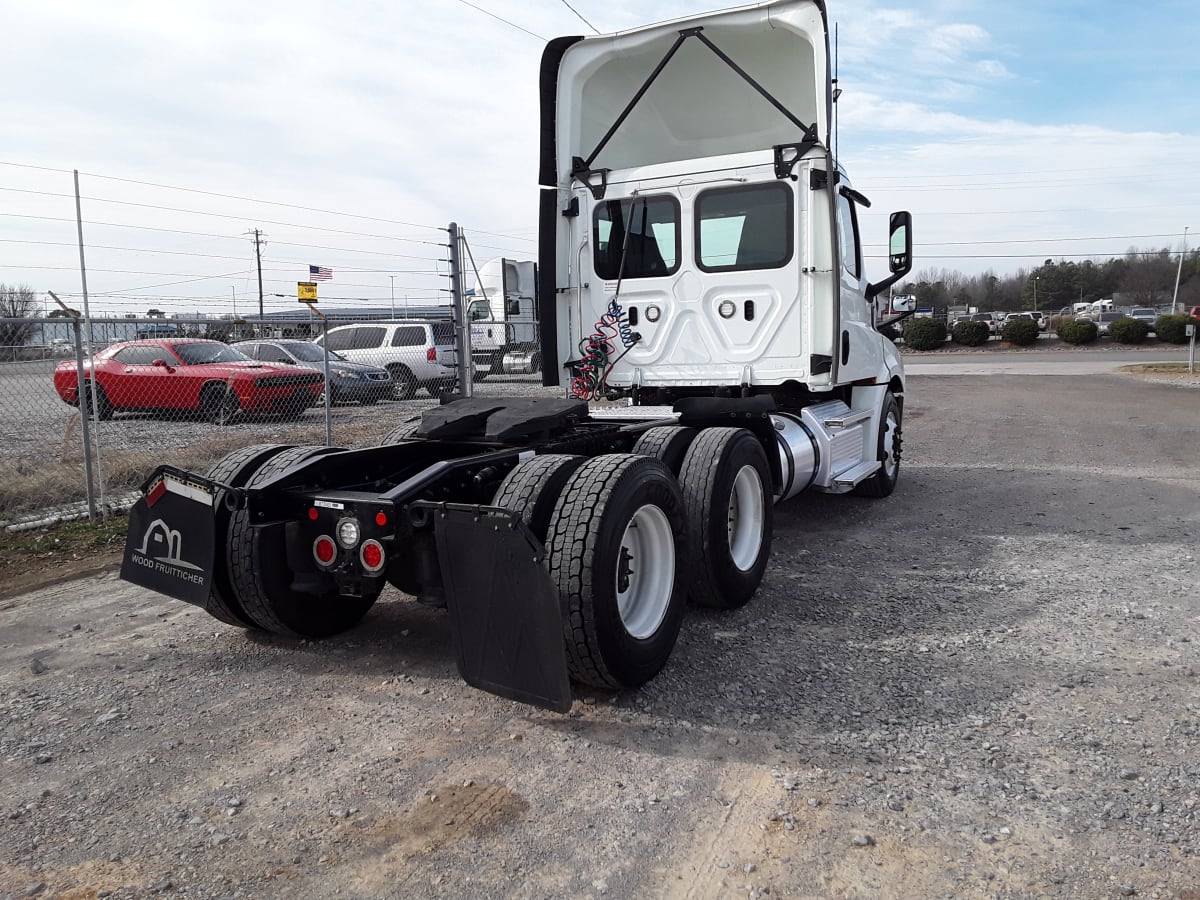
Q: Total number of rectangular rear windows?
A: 2